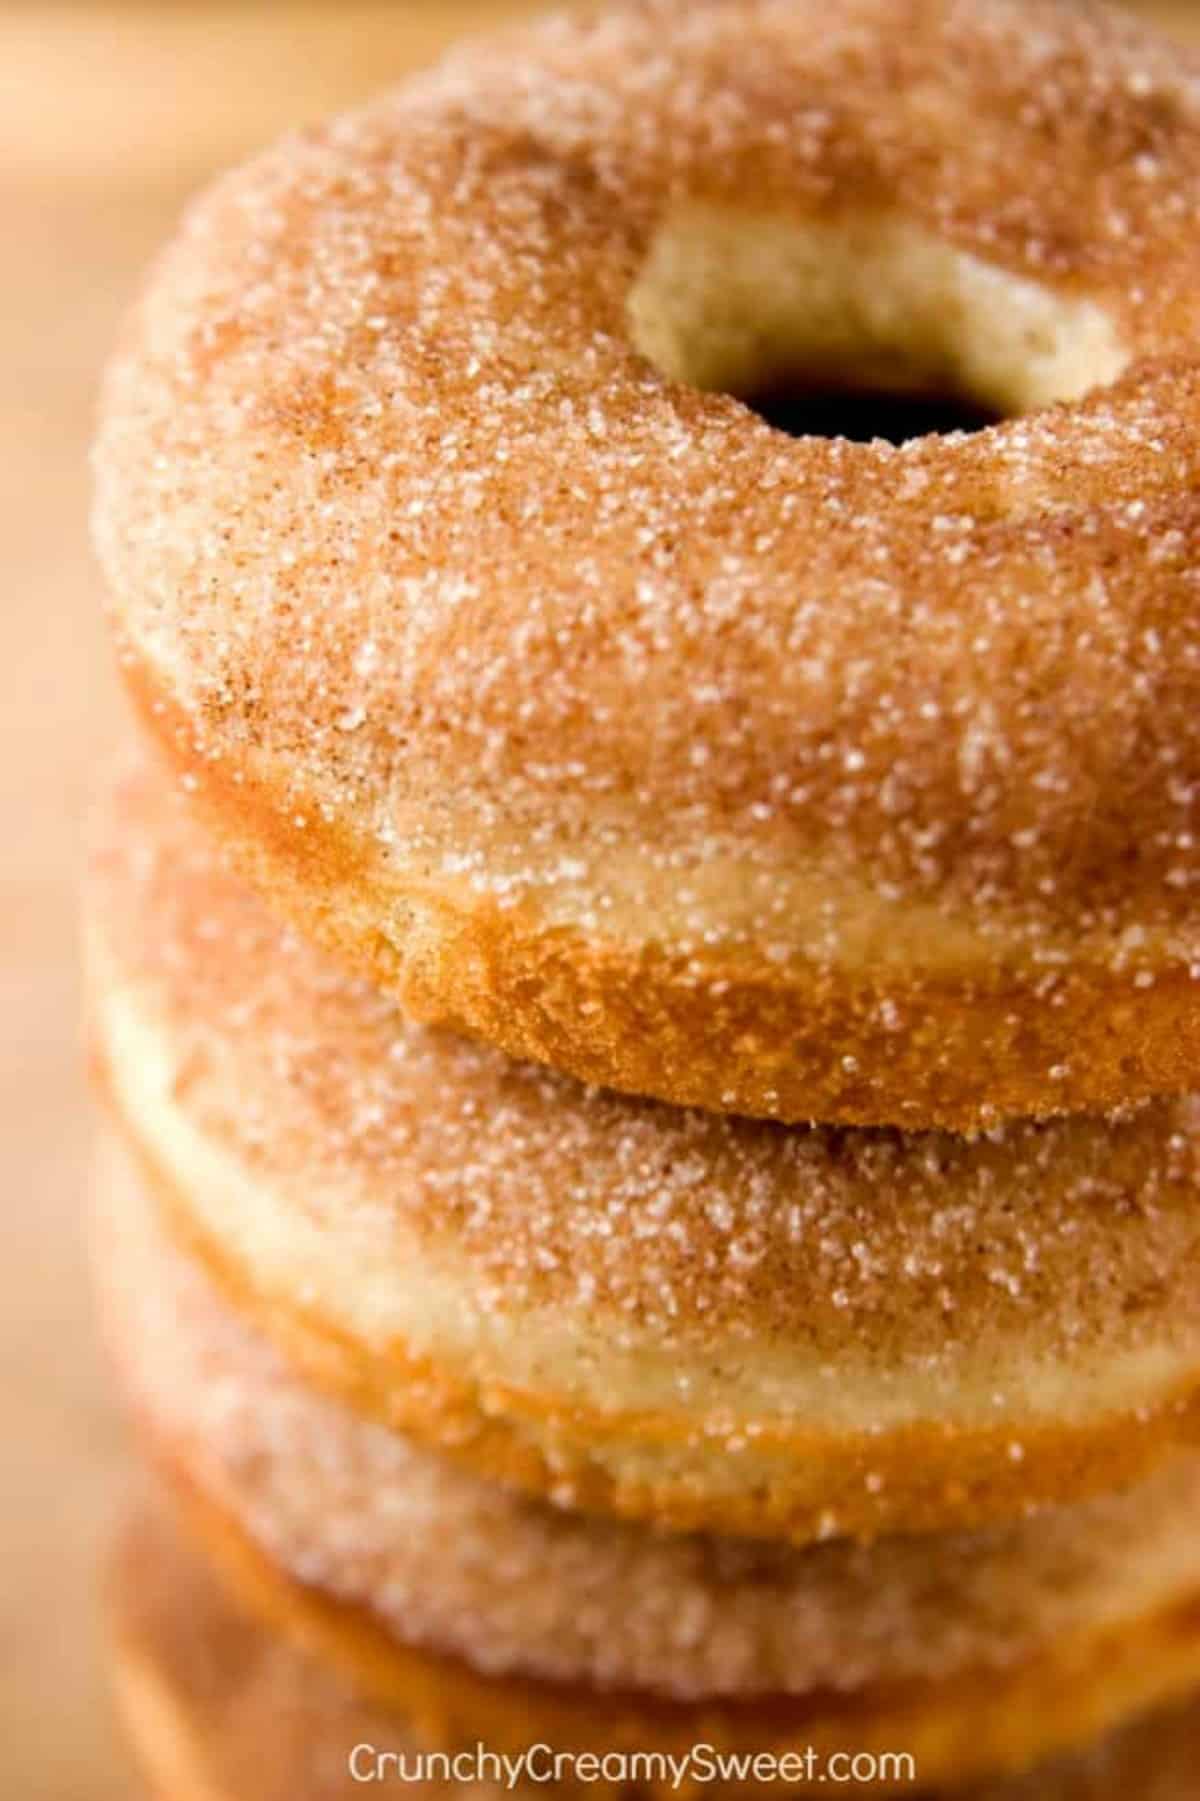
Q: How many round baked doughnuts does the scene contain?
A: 4